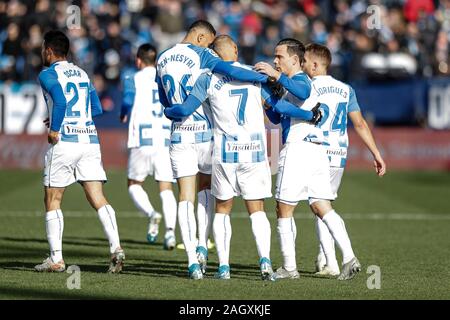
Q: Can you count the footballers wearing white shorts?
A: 6